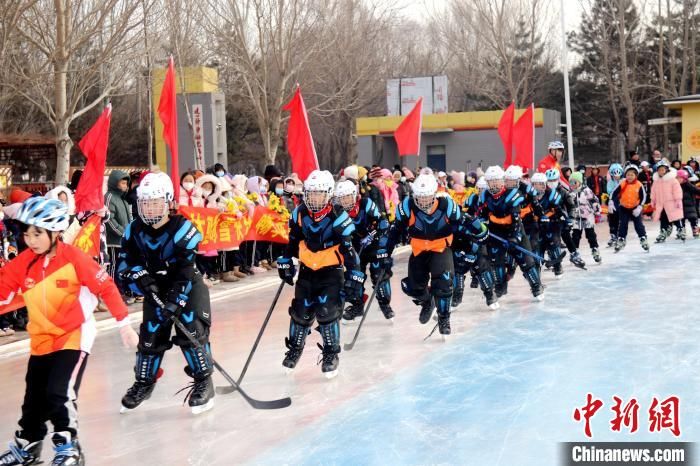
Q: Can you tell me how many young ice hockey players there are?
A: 8